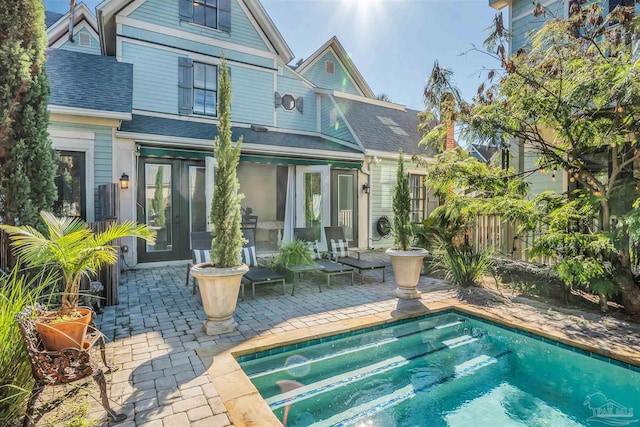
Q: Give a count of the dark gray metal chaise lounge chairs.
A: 4